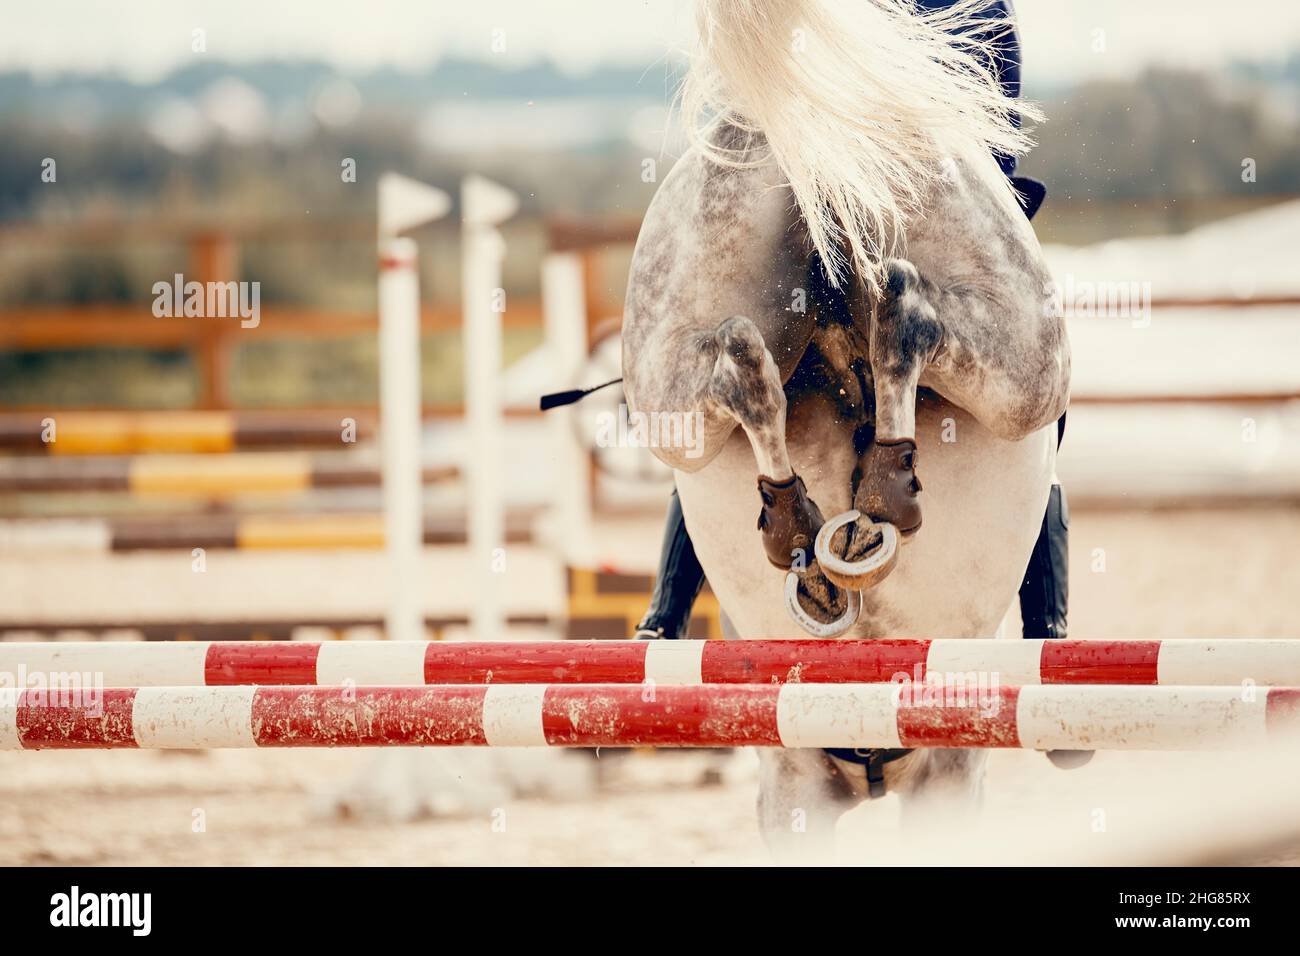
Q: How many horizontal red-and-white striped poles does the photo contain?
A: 2